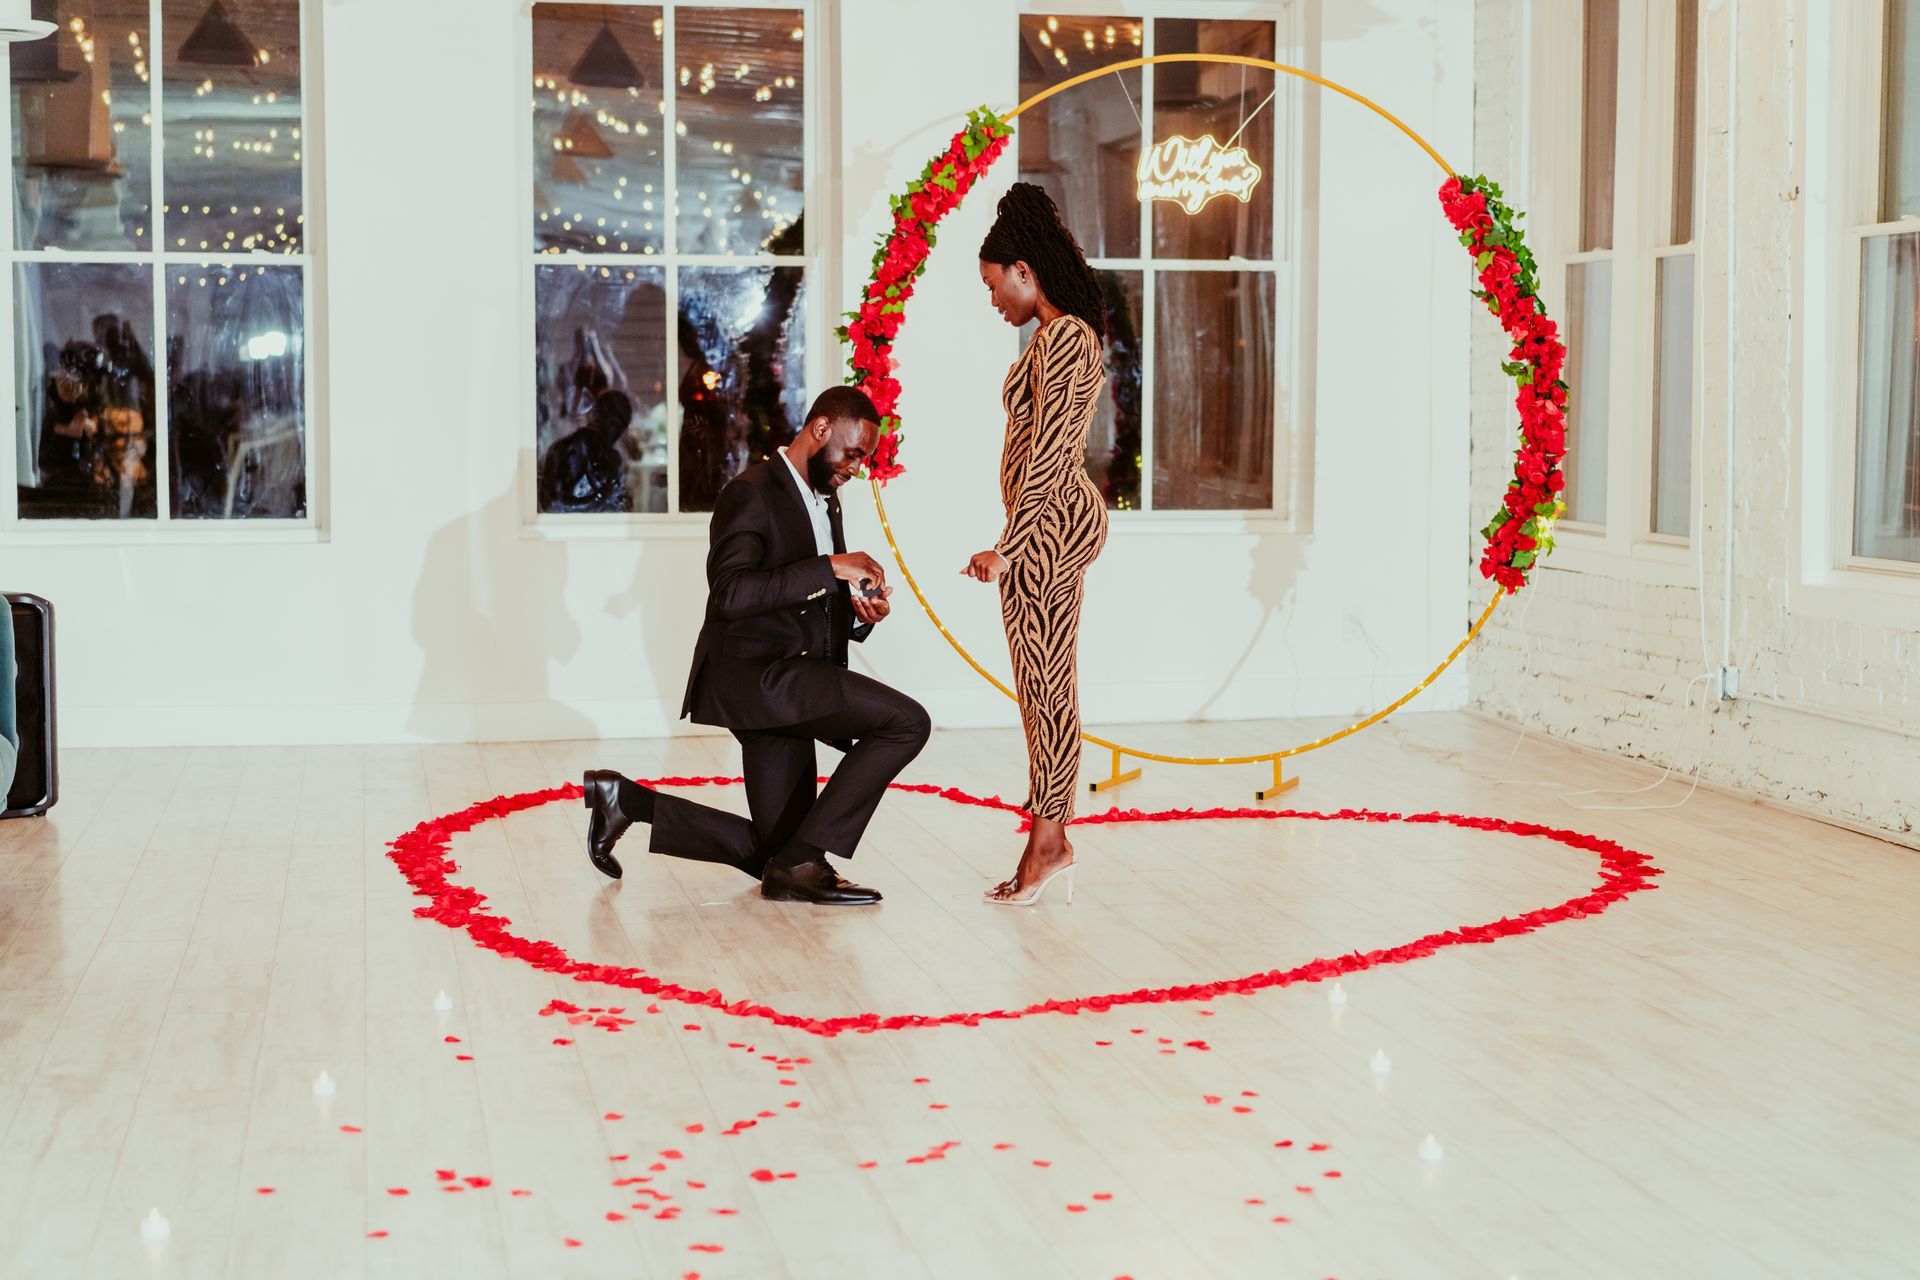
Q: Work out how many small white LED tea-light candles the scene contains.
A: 6